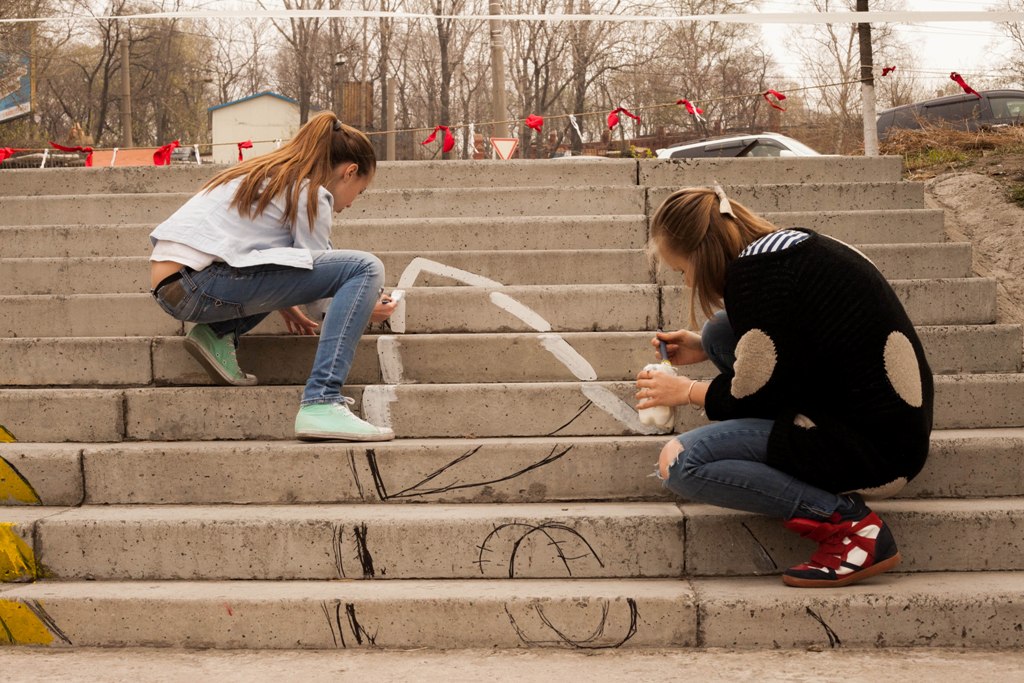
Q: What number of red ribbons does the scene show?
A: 11